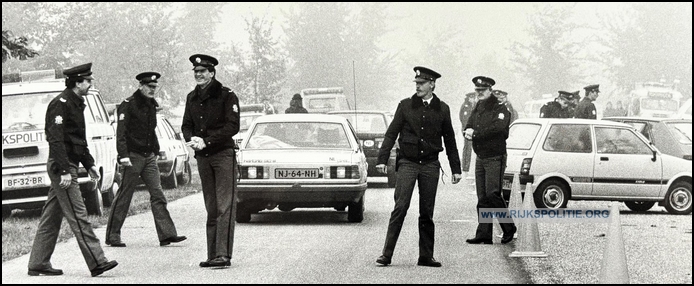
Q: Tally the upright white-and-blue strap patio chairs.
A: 0